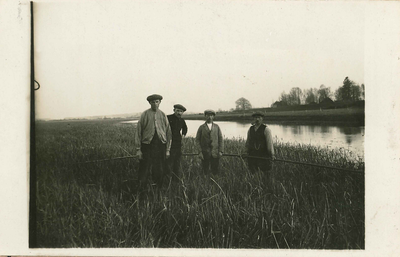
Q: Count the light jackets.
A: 2